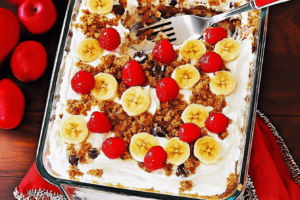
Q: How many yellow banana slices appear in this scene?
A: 13